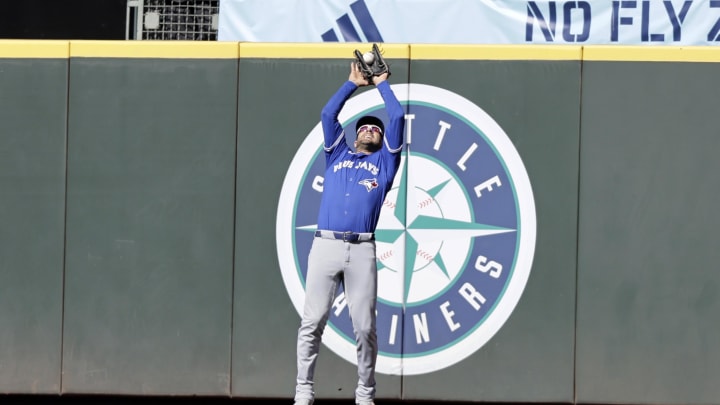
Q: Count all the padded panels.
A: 5